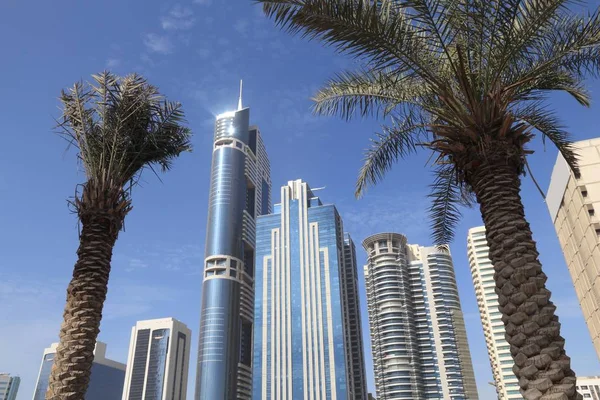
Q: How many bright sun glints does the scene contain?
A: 2